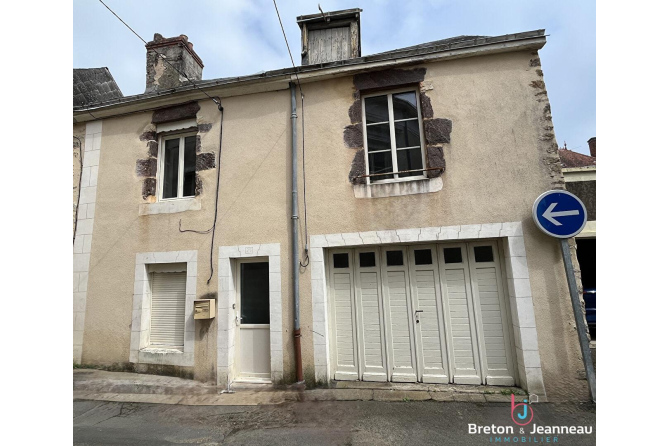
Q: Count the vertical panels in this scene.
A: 6